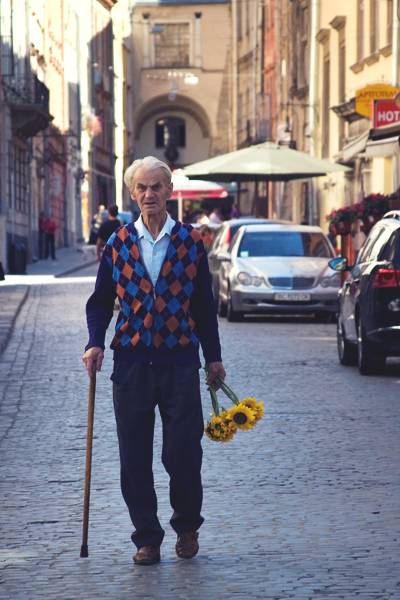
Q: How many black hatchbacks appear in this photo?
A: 1